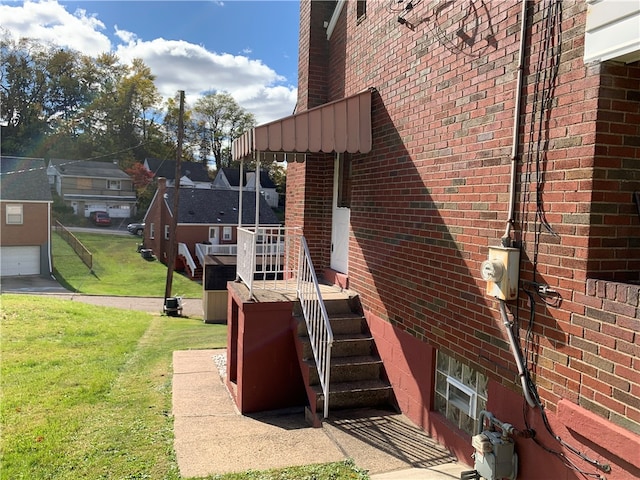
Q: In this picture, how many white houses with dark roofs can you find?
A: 2